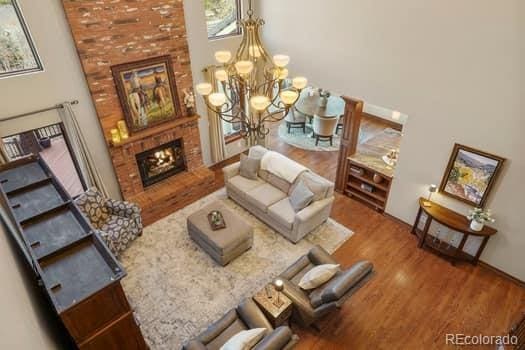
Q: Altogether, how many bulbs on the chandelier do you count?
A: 11